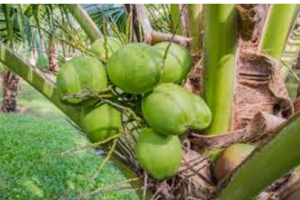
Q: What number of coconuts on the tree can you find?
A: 9